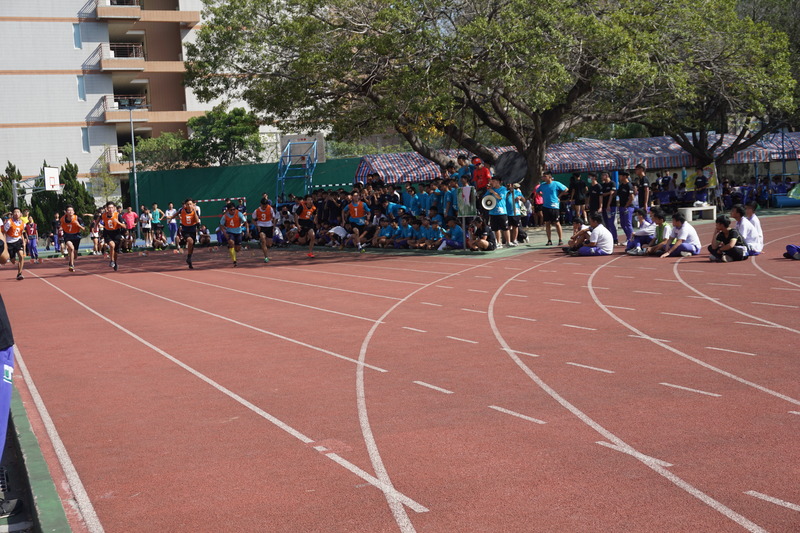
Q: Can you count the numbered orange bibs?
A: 8